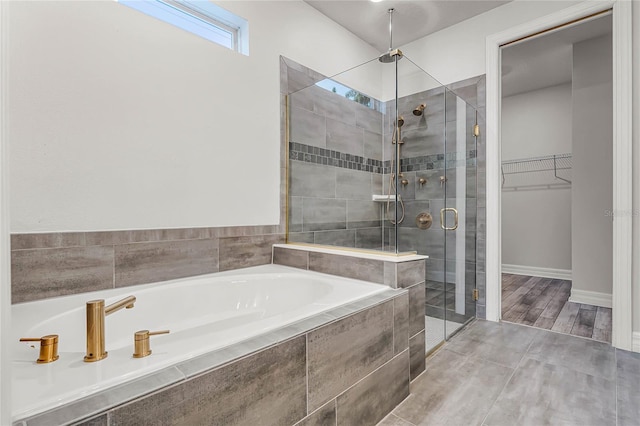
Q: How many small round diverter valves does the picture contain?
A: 3